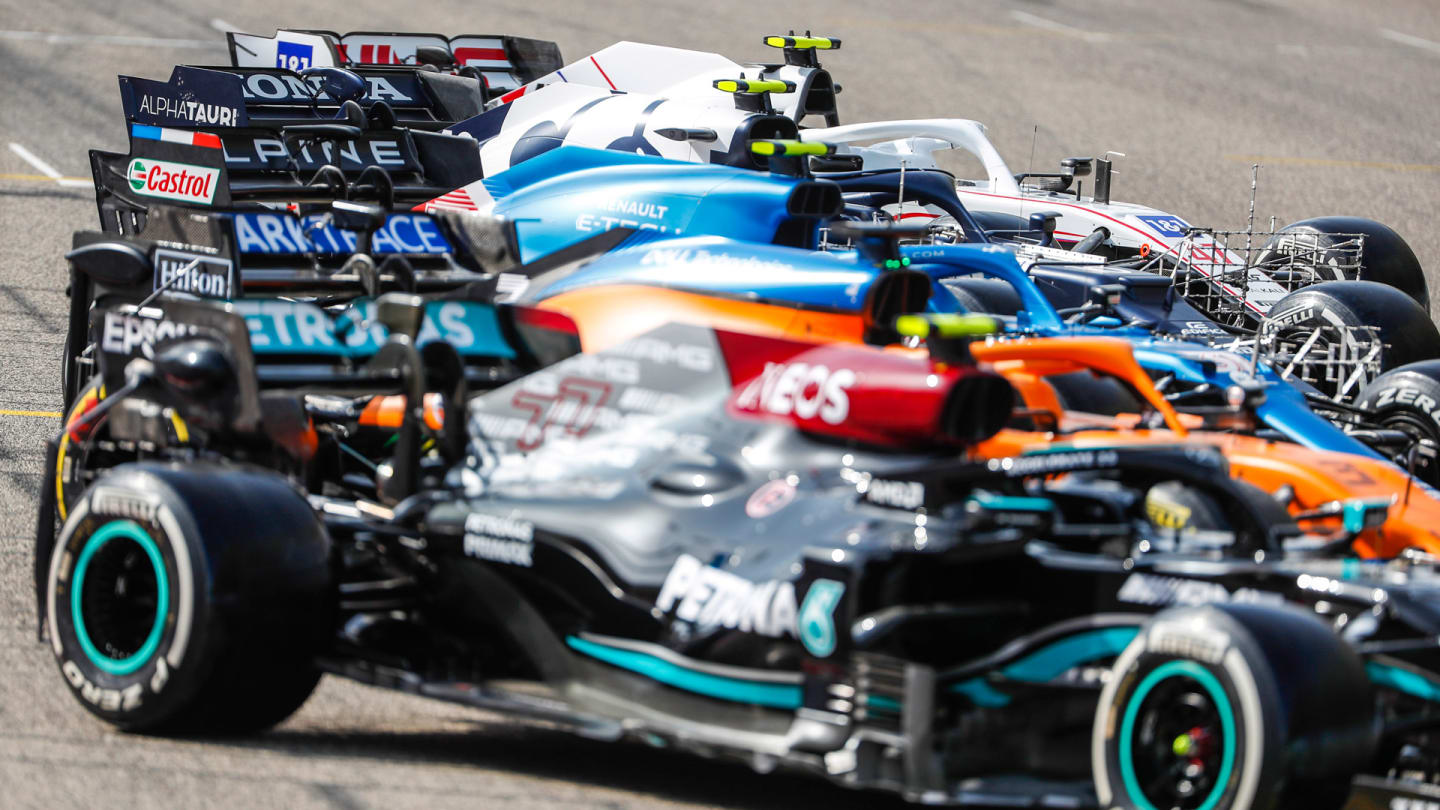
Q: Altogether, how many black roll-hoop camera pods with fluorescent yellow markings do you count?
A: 4